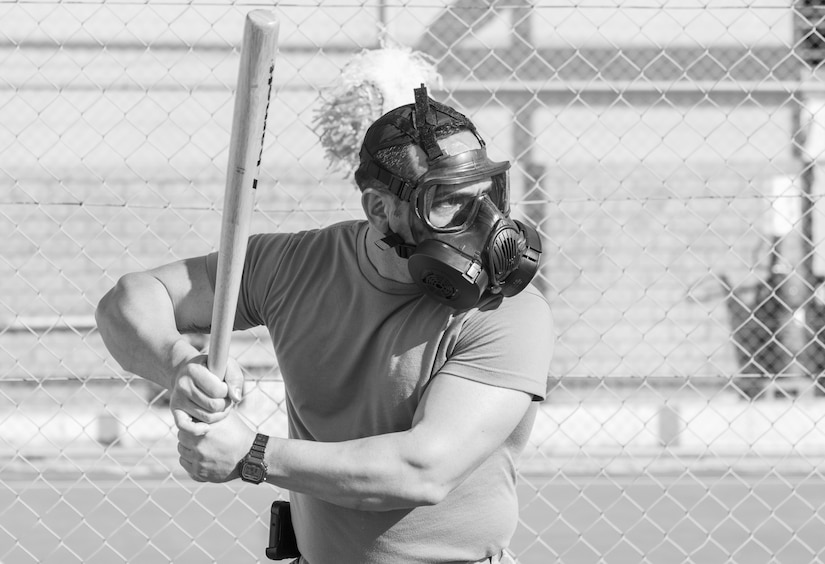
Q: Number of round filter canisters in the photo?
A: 2